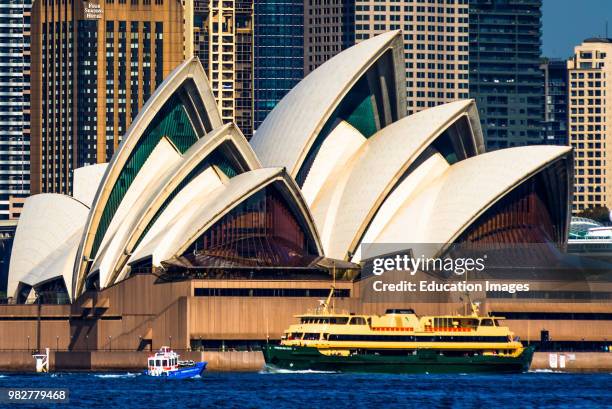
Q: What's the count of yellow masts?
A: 2